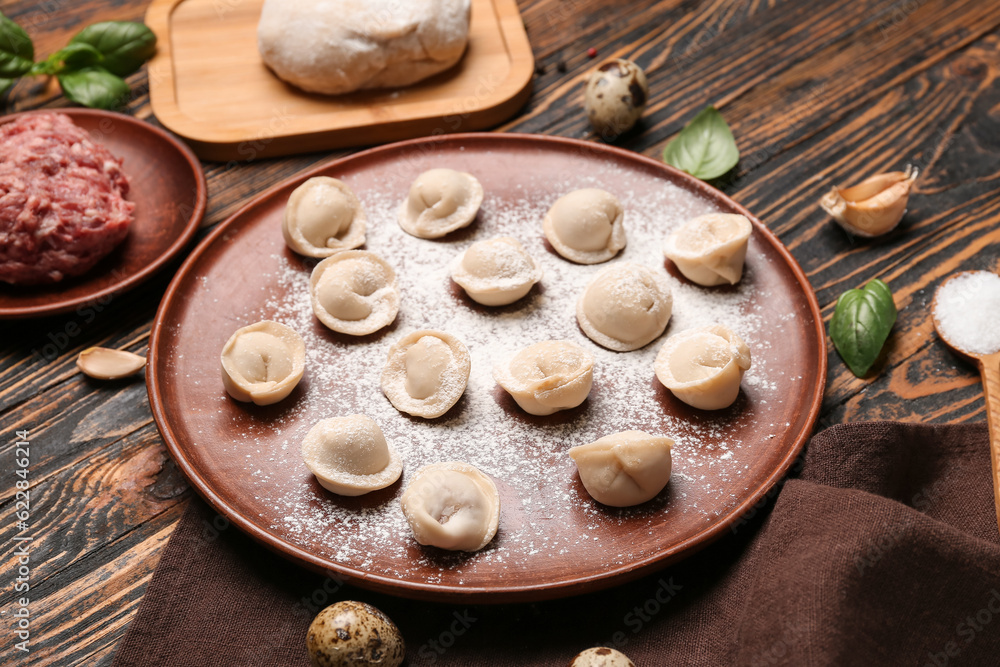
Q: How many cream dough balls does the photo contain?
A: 14